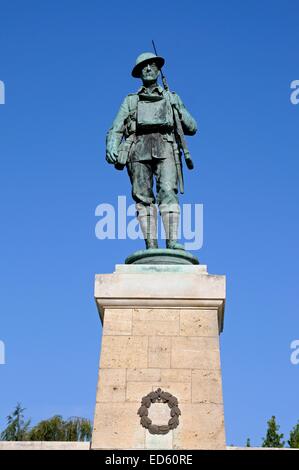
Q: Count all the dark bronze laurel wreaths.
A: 1